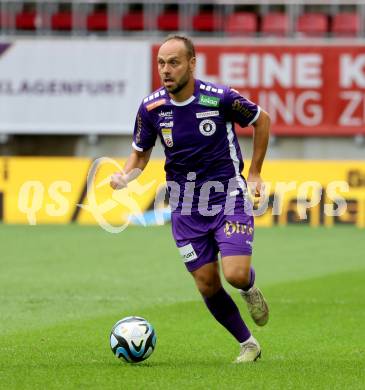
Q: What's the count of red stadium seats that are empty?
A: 10